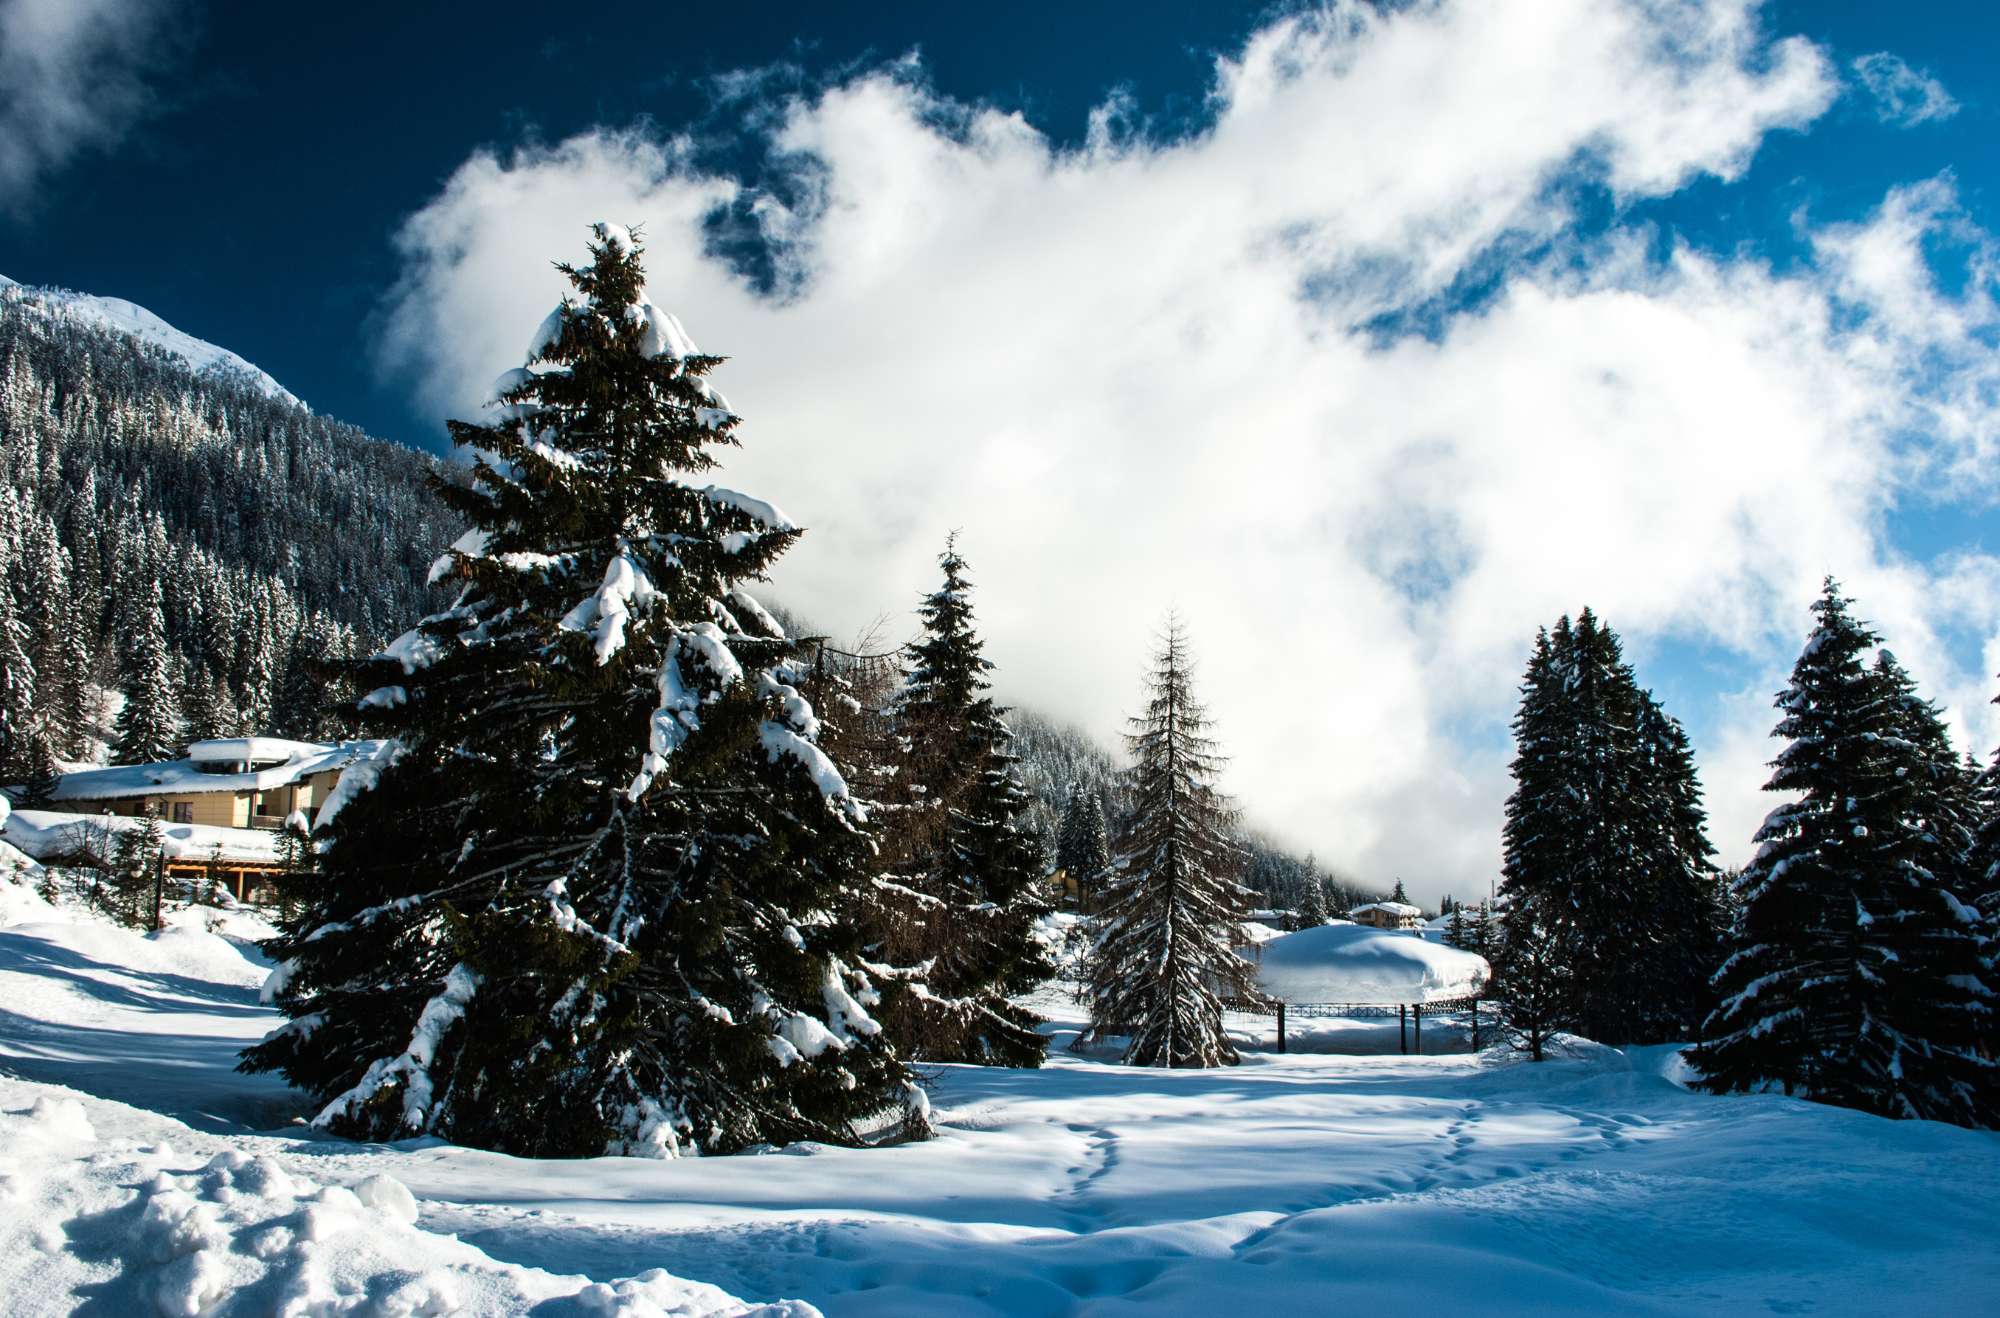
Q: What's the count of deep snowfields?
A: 1